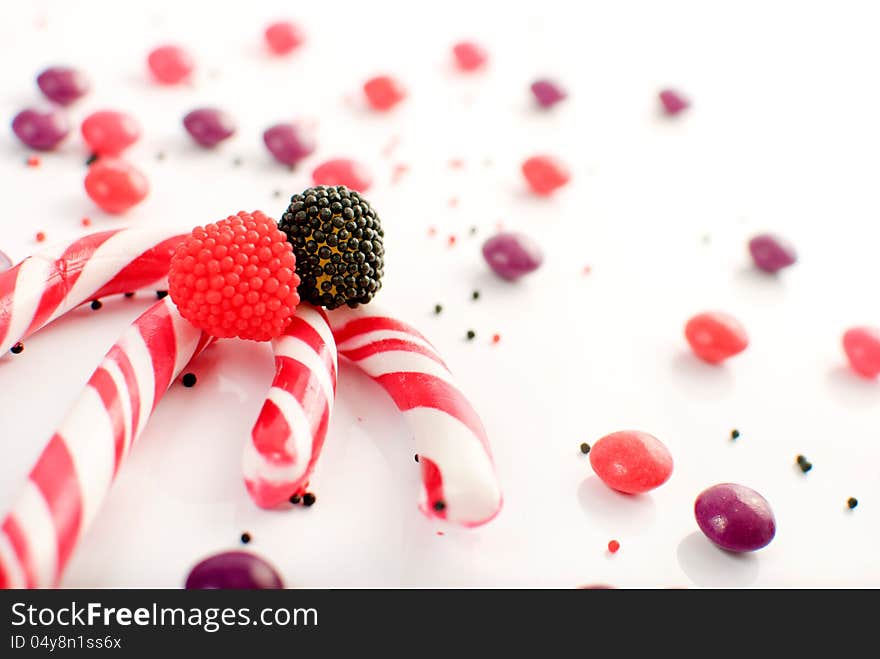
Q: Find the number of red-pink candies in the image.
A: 11